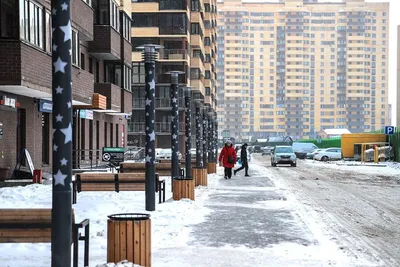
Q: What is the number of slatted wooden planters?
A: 4